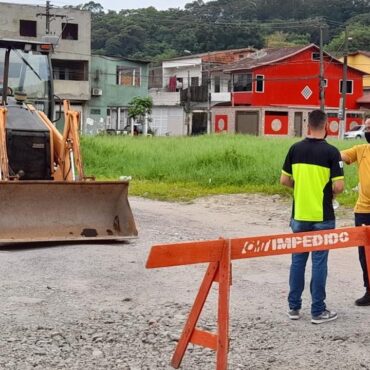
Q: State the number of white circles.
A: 4